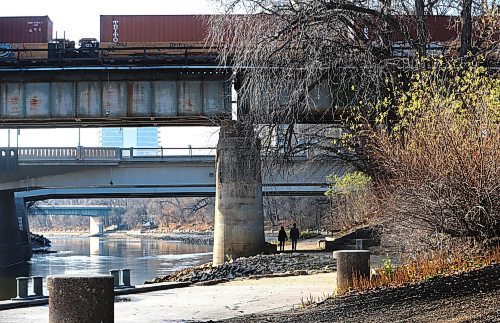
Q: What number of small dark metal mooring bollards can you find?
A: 4